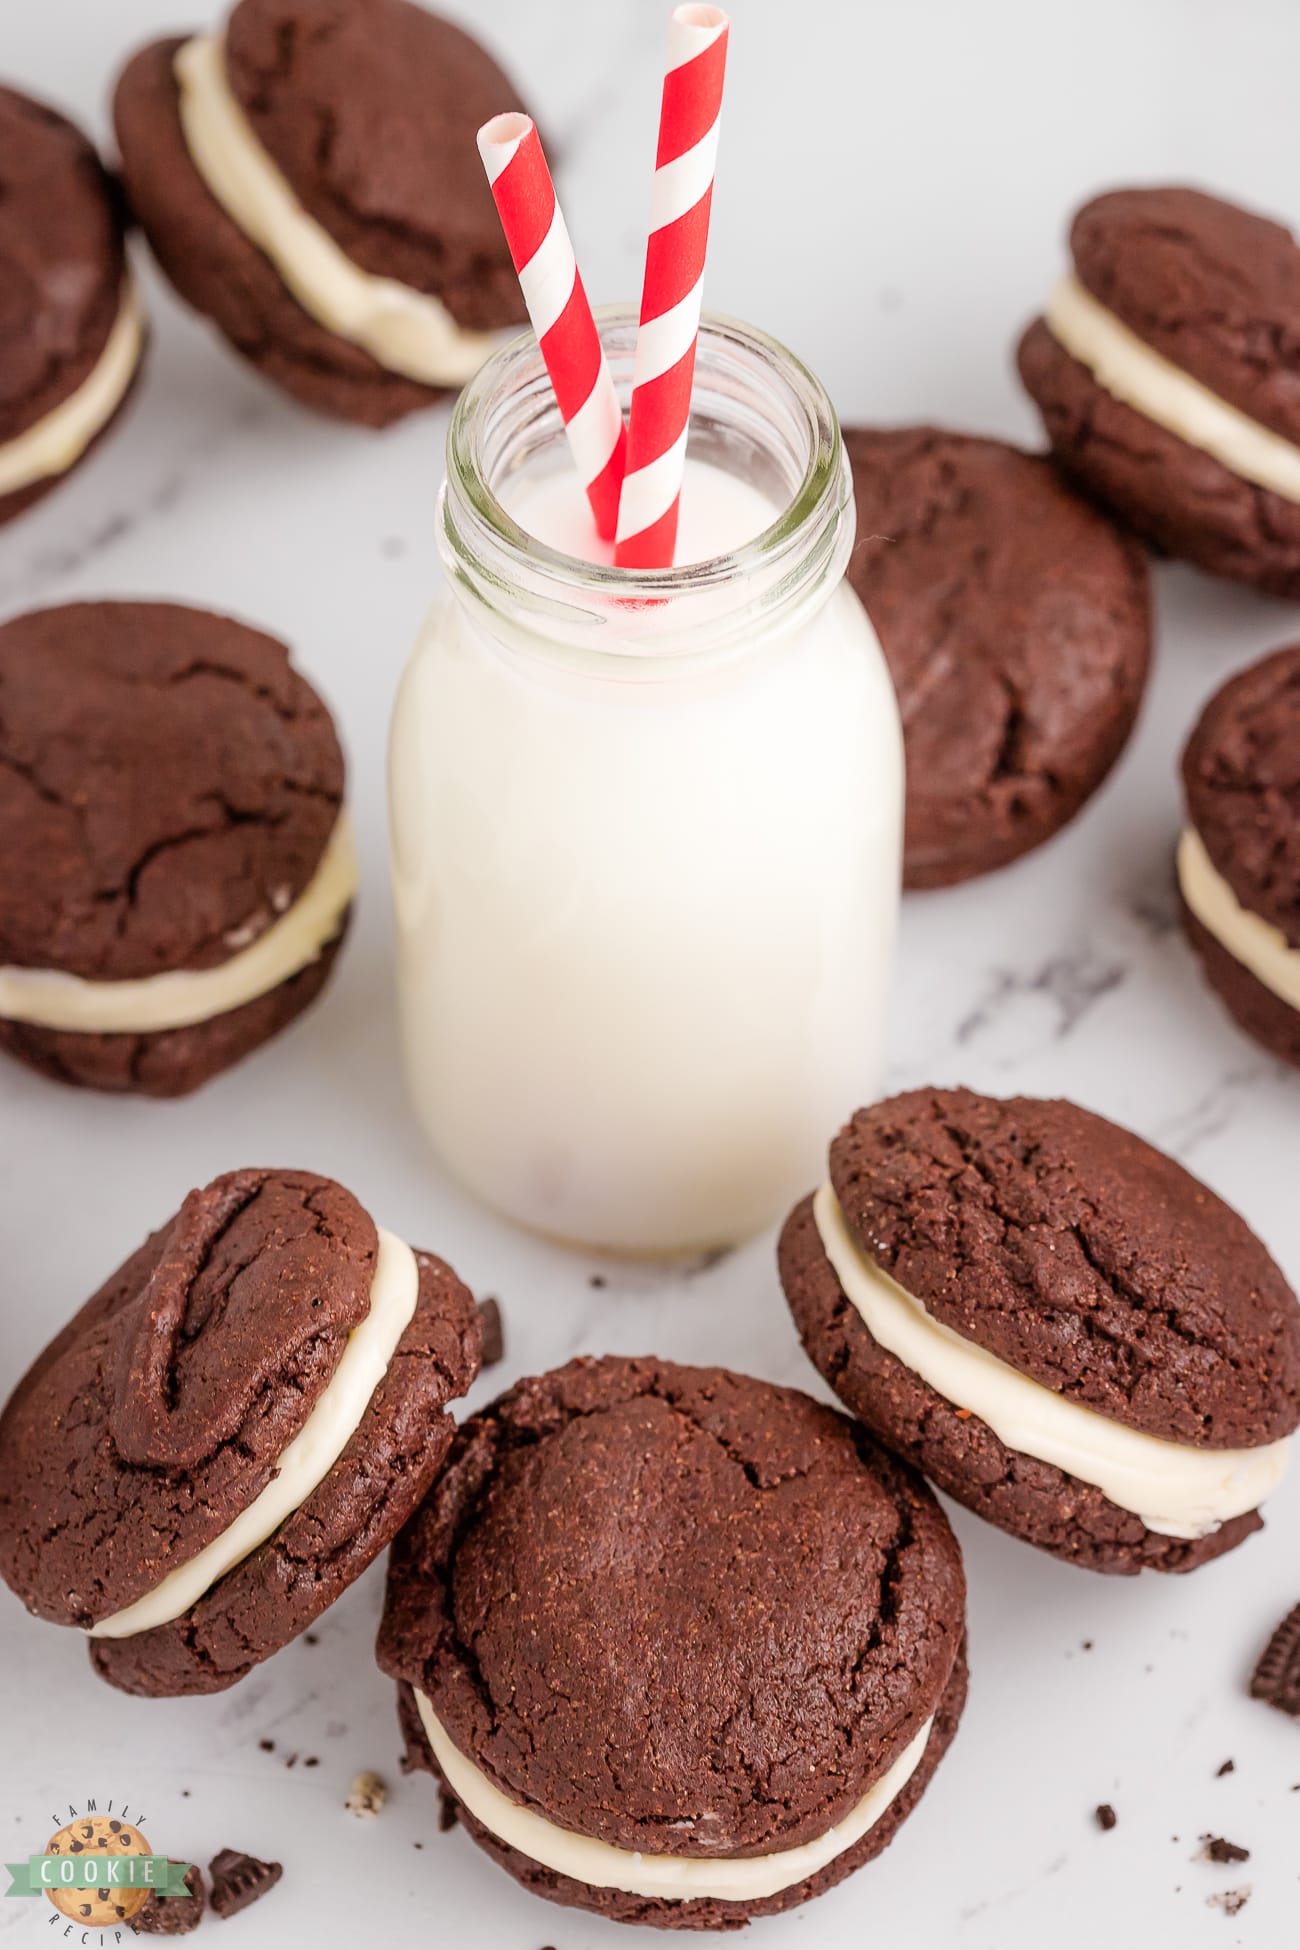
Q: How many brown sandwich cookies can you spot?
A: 9